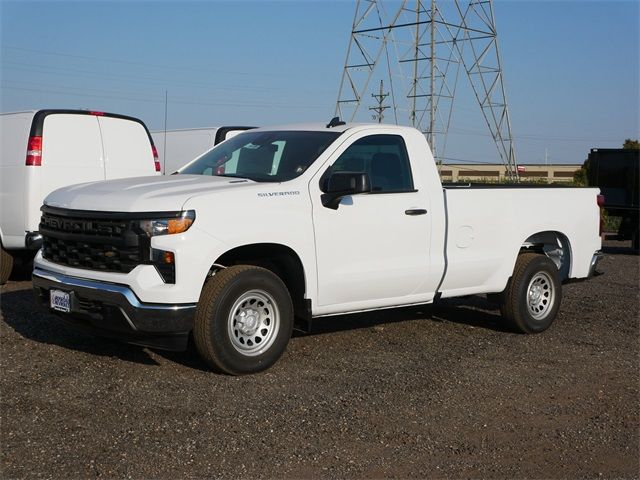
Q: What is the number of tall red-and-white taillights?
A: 2